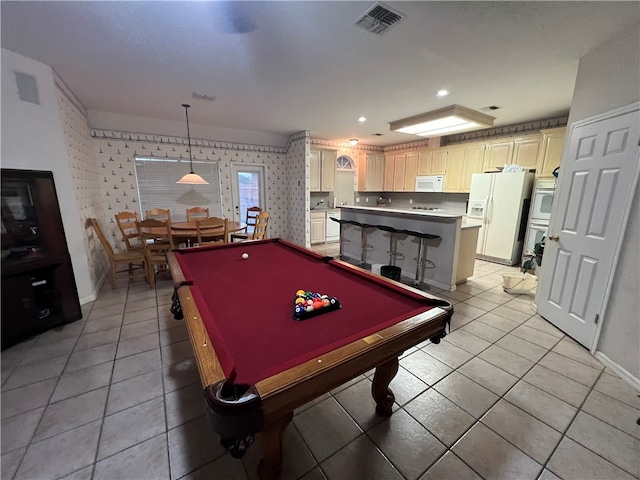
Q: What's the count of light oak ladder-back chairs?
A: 8